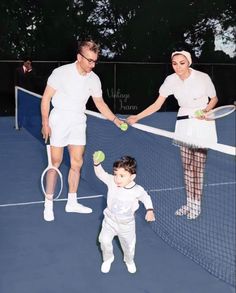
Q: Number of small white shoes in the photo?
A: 2